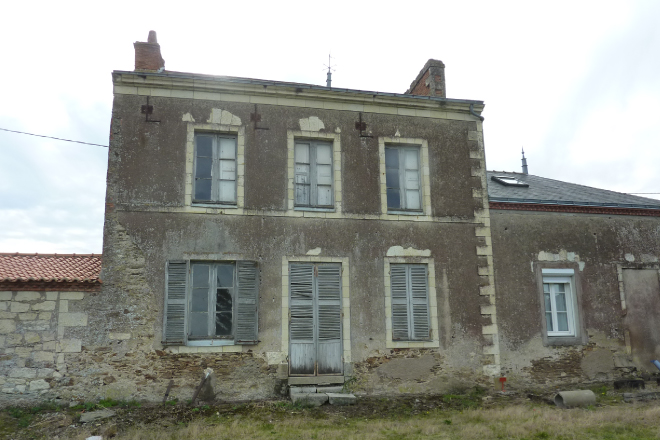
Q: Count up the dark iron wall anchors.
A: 3